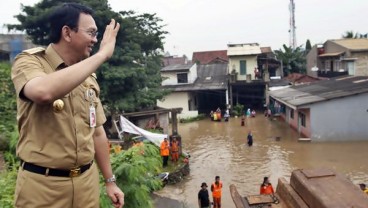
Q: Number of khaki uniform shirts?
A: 1